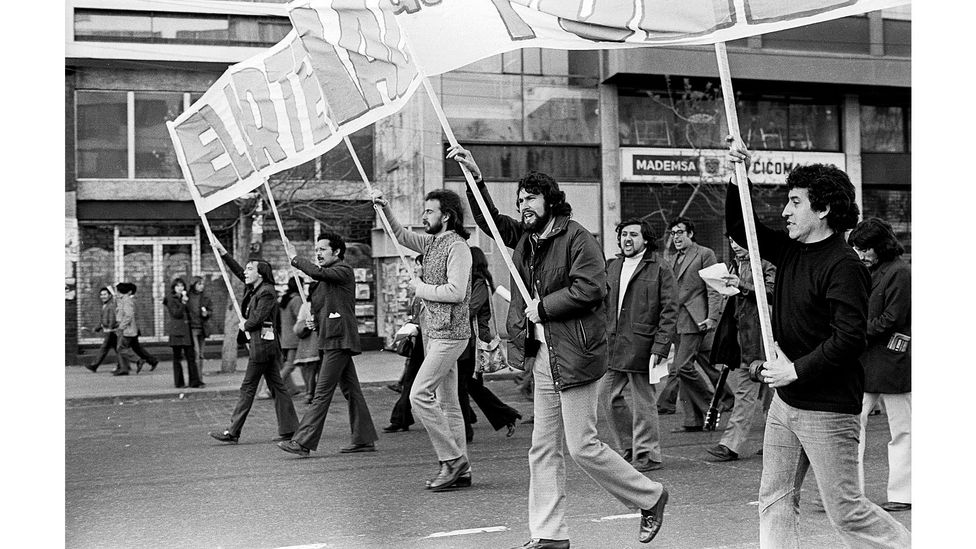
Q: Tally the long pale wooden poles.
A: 5